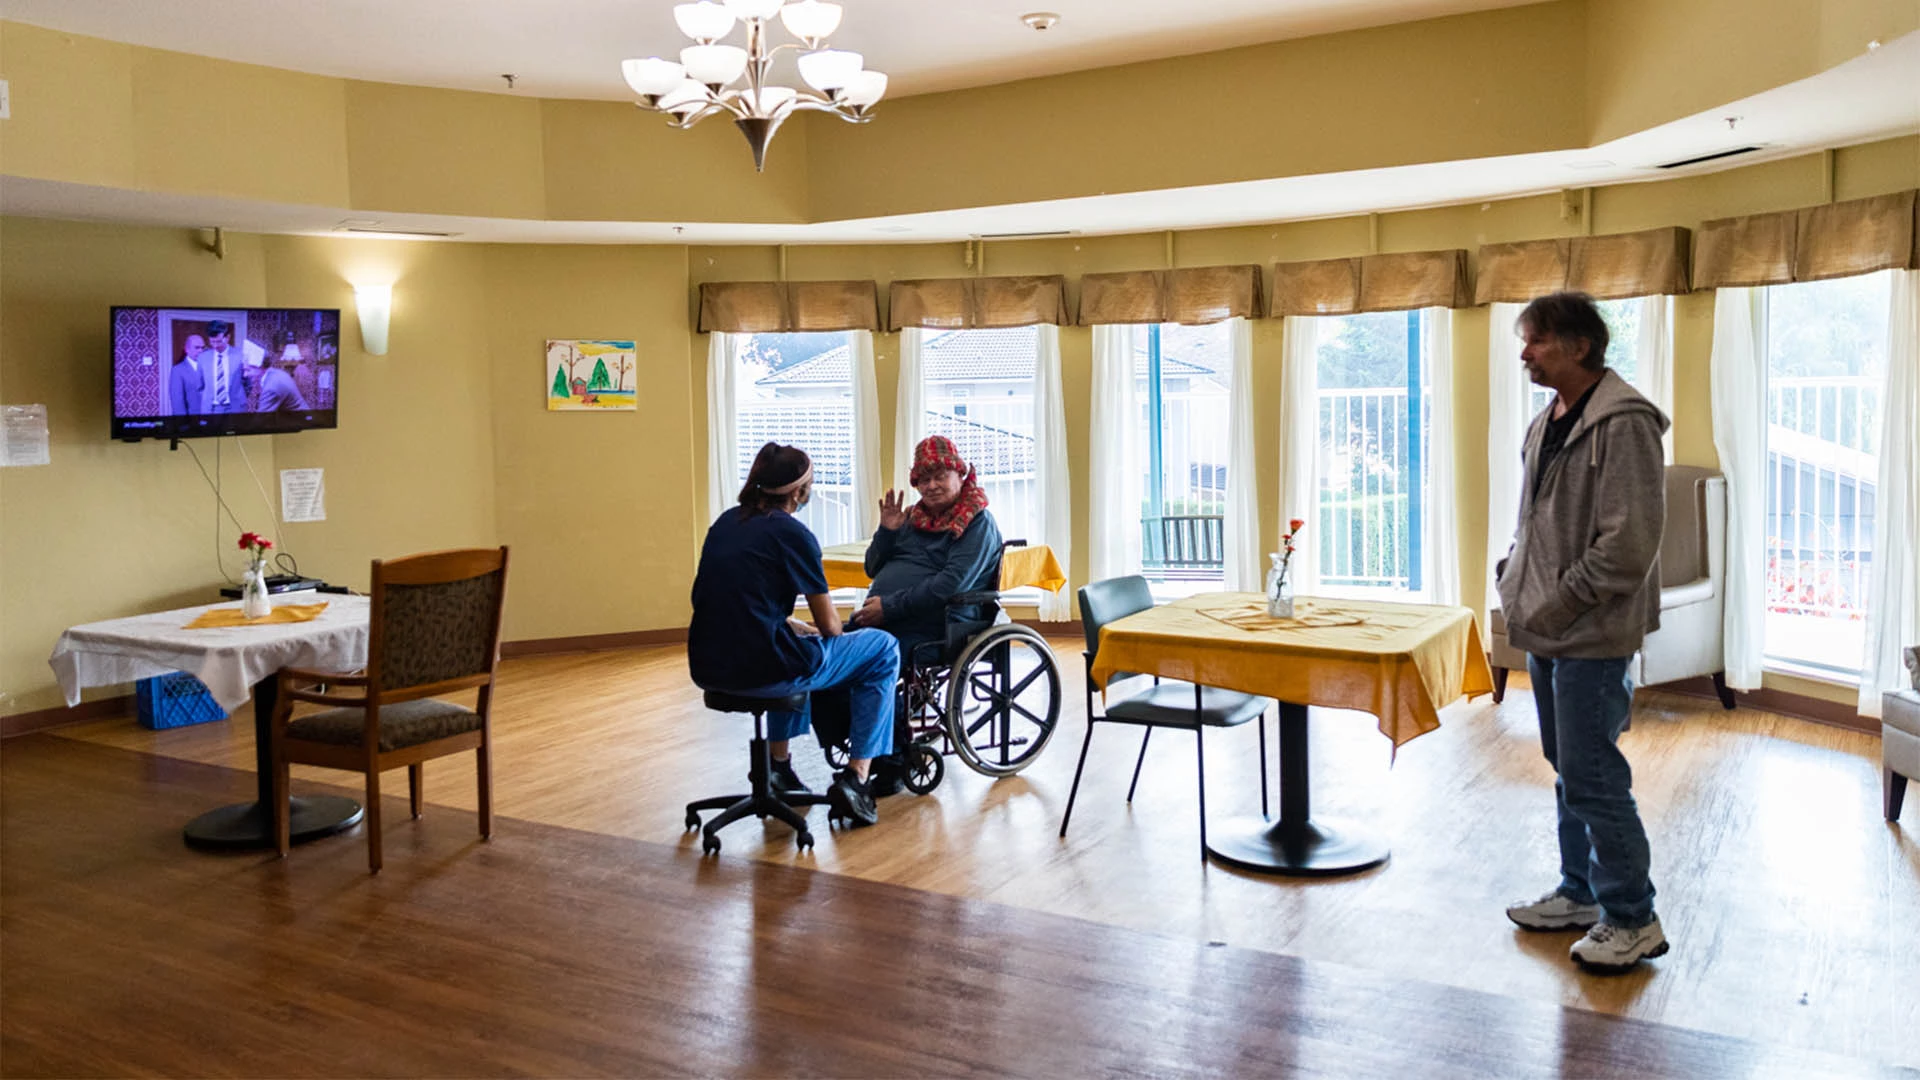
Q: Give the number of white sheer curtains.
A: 12